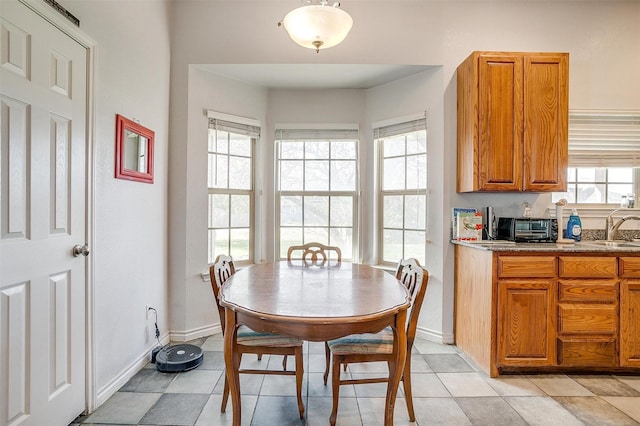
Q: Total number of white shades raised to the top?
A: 3